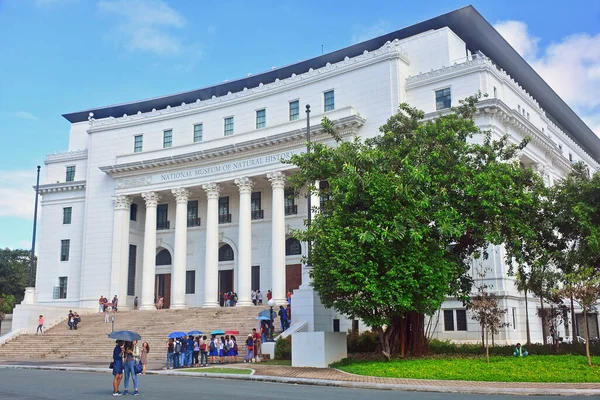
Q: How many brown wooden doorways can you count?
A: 3